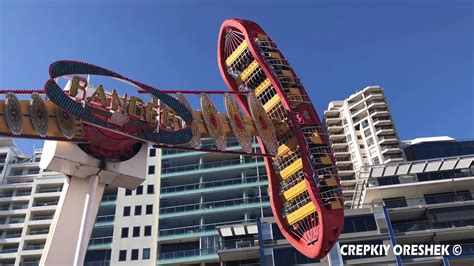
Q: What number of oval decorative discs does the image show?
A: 7